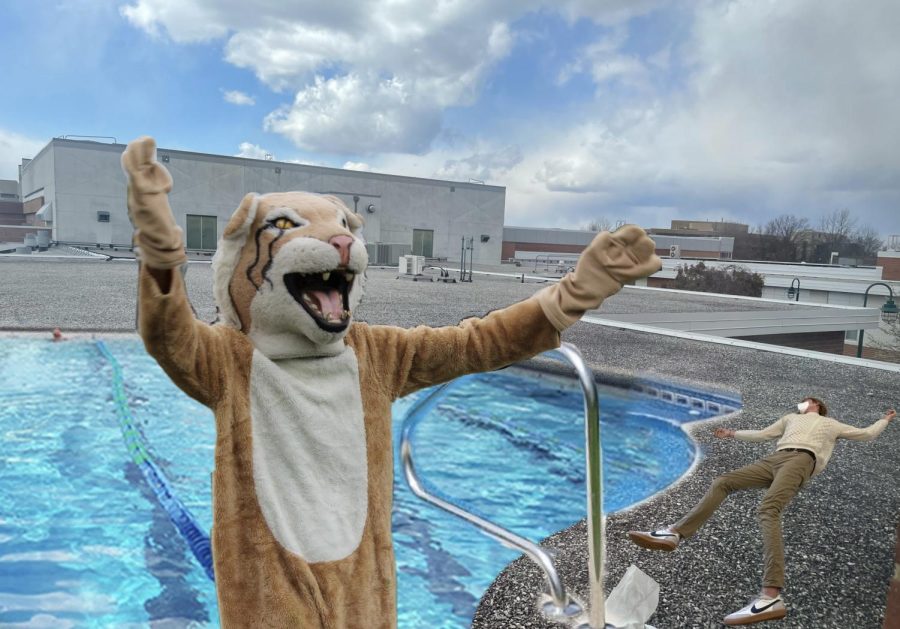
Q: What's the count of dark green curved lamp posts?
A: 2